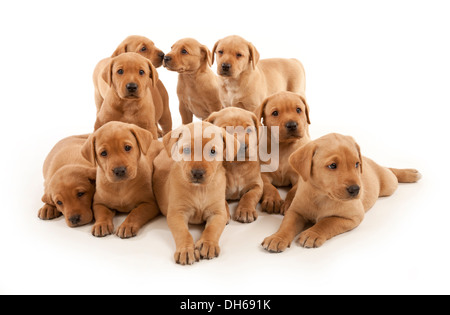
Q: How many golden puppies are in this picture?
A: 10